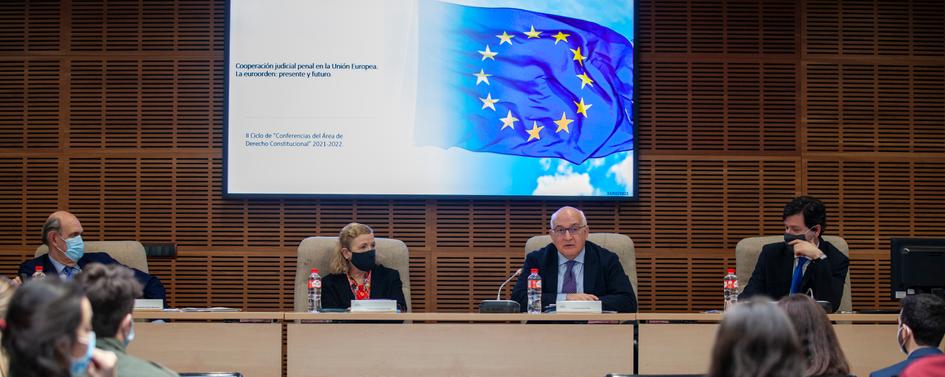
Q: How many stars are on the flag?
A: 12